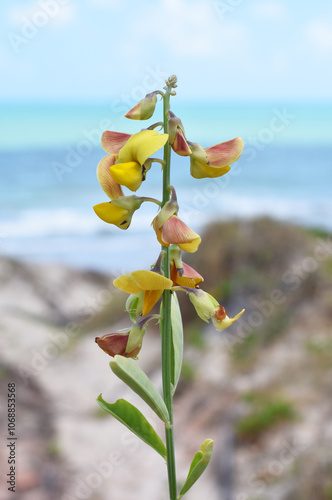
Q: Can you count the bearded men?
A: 0